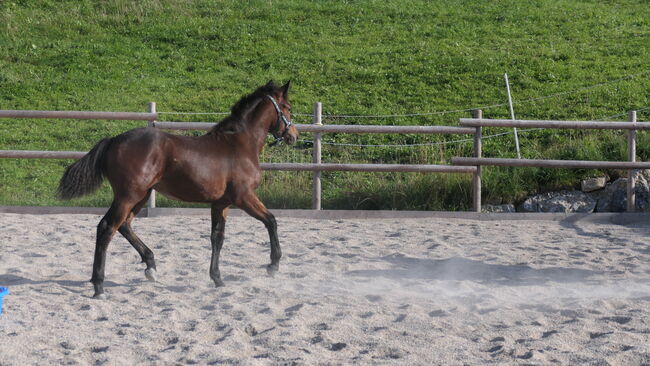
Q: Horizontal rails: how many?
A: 6